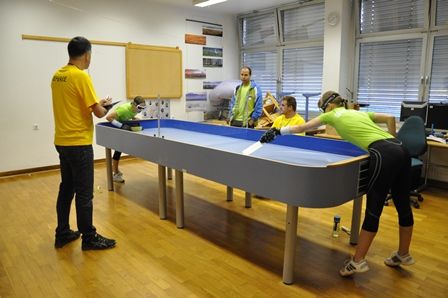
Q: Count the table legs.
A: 8